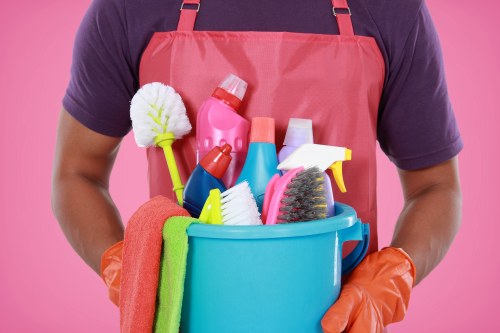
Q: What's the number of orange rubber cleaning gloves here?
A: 2